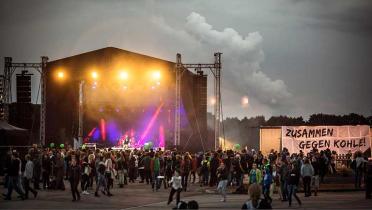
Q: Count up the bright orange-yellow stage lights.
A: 4